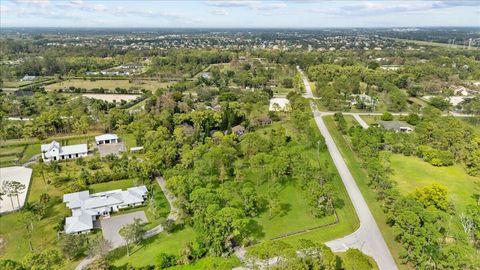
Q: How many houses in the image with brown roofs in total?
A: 2